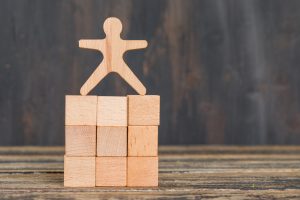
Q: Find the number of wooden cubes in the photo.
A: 9